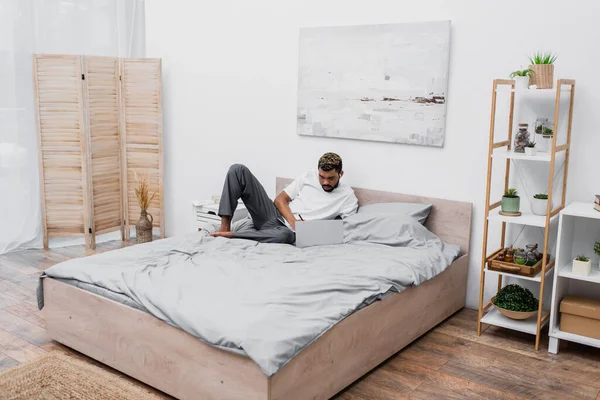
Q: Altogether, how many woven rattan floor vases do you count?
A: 1